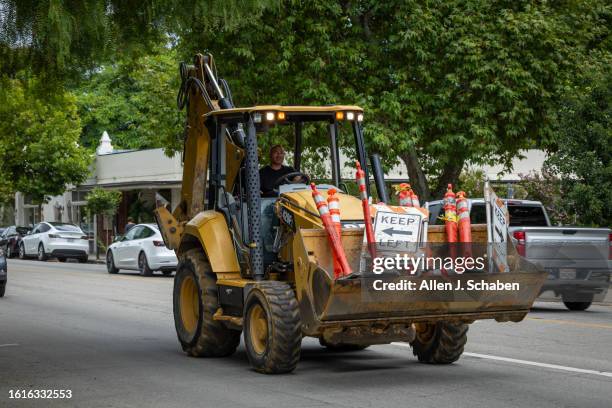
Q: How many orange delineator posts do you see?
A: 7